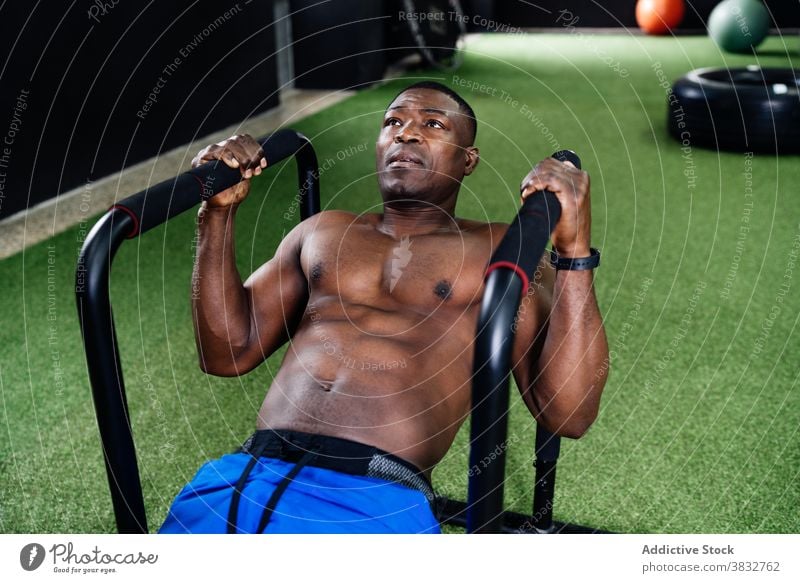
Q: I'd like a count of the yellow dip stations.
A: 0